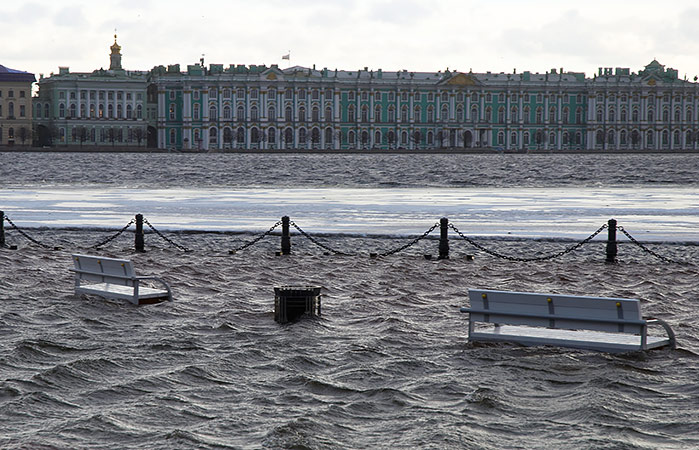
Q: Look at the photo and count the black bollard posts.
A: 5